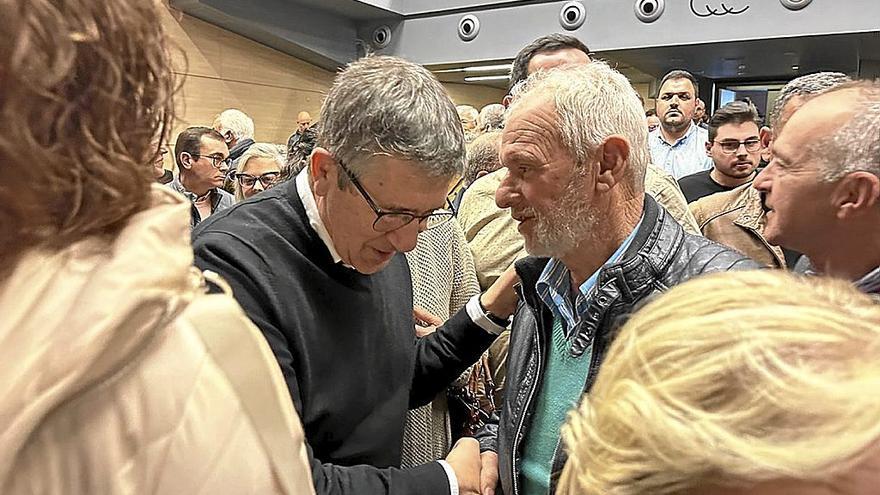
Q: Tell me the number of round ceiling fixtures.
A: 5